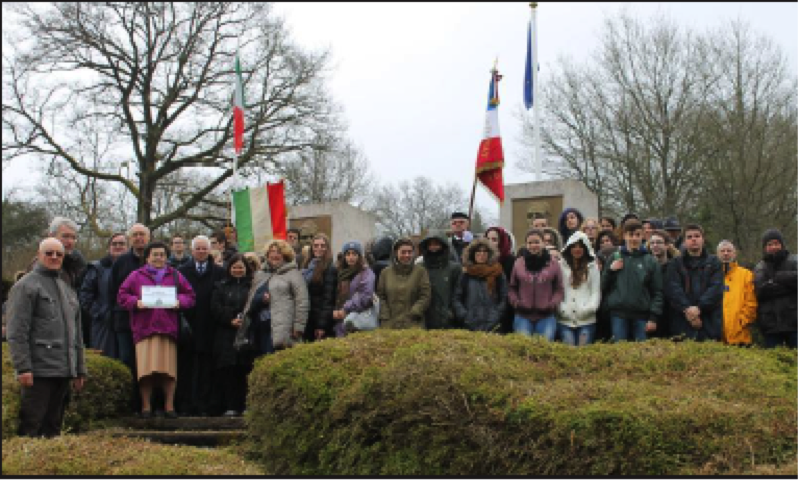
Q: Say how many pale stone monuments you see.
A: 2